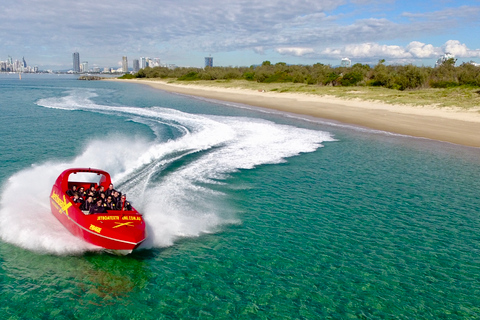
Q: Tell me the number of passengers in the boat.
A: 12